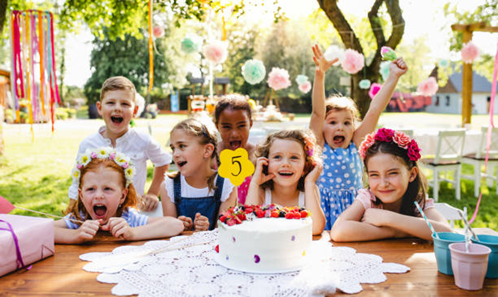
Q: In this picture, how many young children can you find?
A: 7